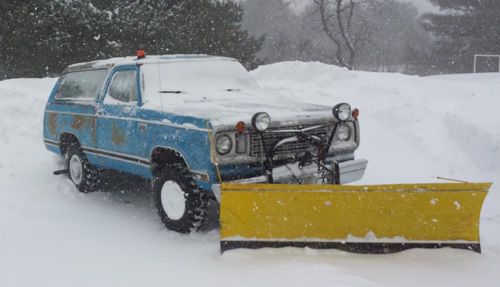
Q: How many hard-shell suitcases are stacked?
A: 0